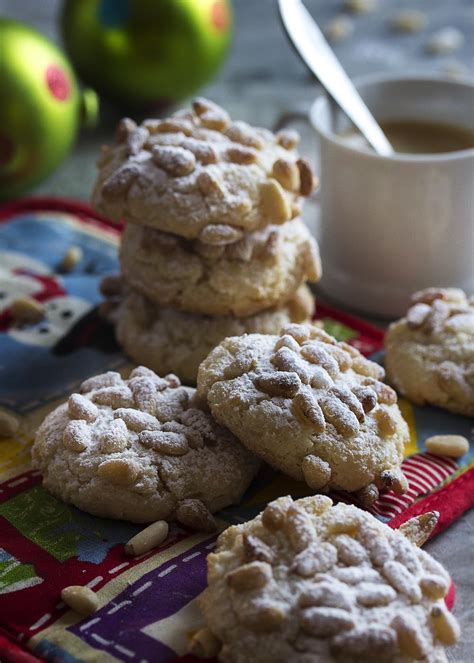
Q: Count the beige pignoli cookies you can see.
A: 7